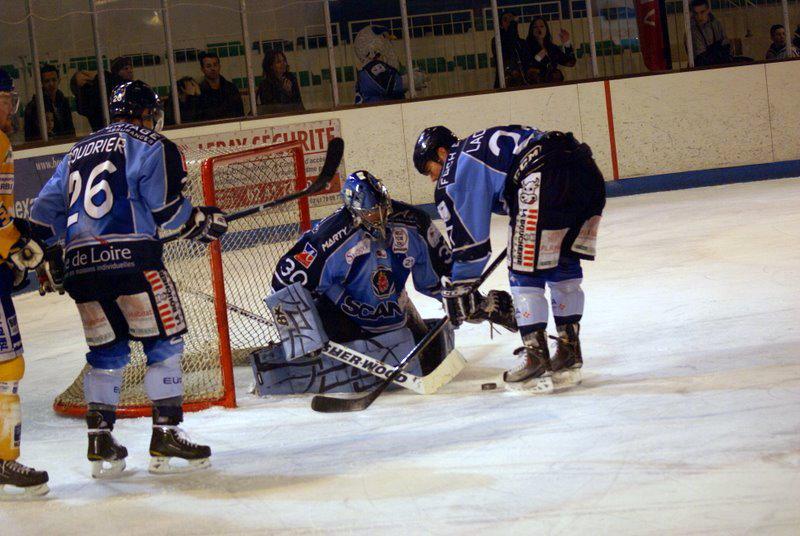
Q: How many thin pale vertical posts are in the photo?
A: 10